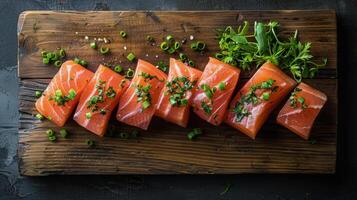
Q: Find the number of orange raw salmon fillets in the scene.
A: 7